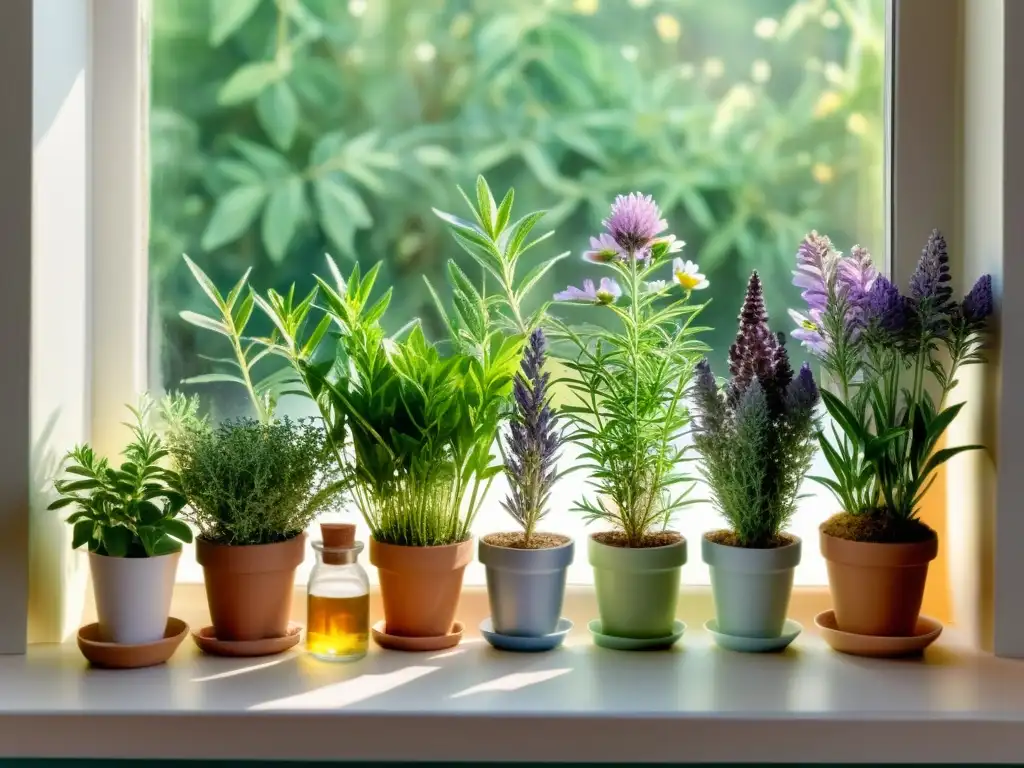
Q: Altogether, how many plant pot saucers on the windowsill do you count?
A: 7